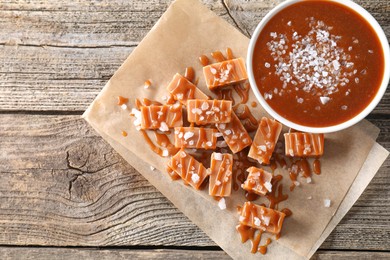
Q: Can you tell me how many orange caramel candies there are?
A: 12